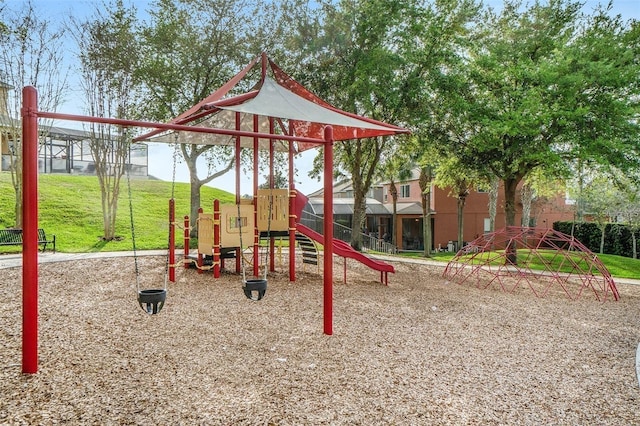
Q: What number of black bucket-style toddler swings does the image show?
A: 2